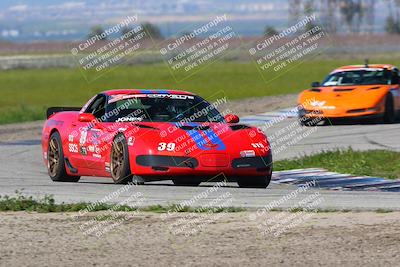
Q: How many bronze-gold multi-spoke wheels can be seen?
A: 2